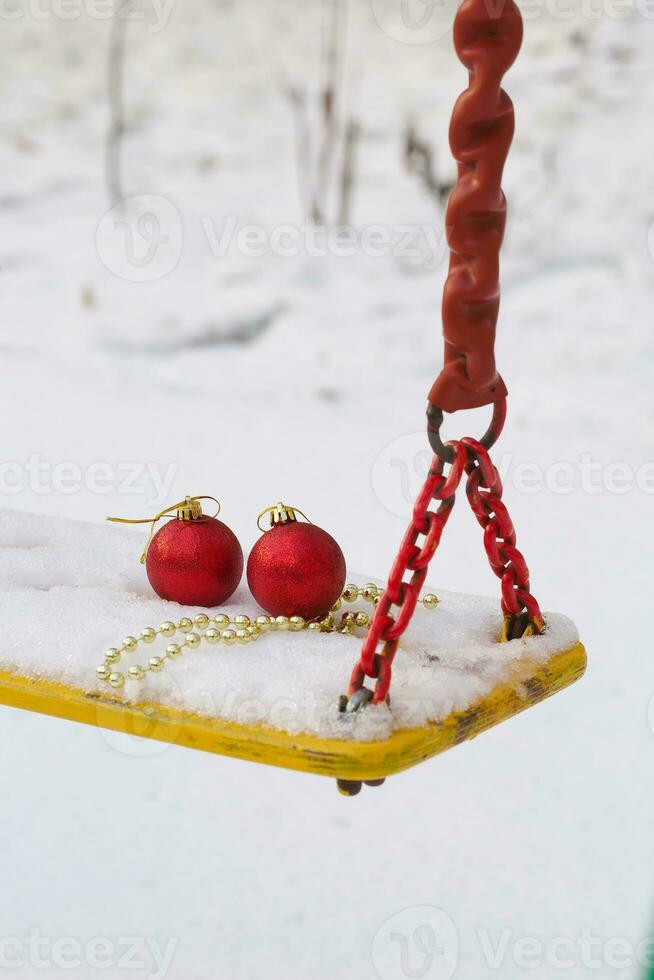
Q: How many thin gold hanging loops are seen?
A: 2